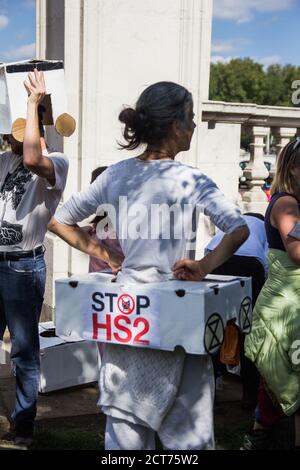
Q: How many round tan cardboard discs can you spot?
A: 2